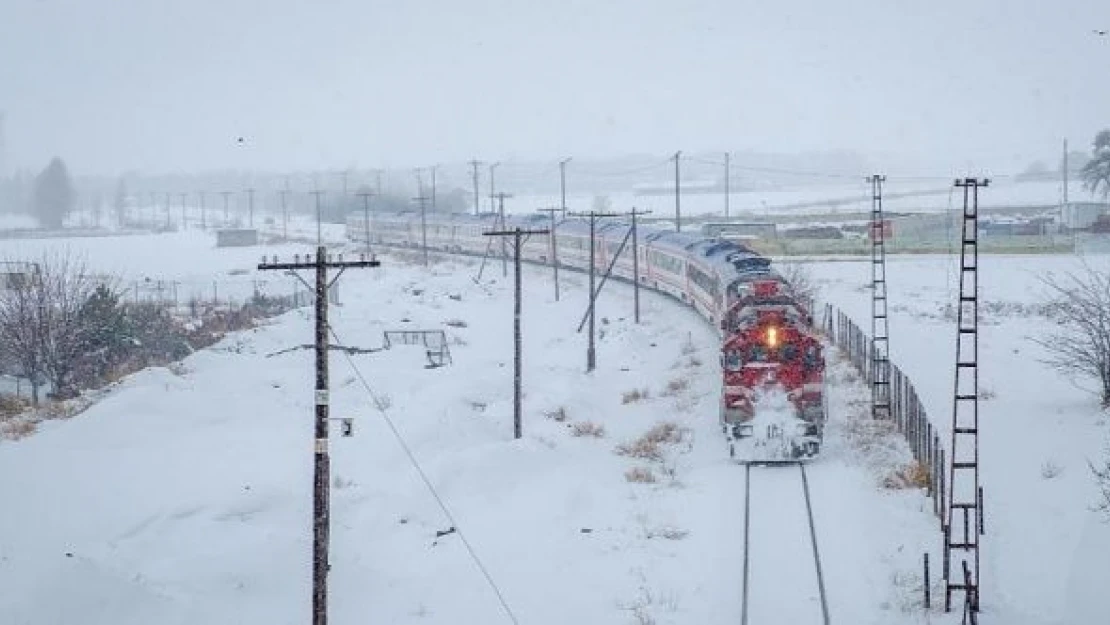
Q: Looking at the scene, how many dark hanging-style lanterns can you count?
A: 0